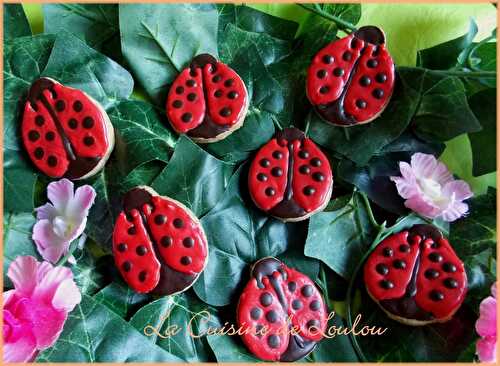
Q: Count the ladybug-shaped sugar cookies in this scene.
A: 7